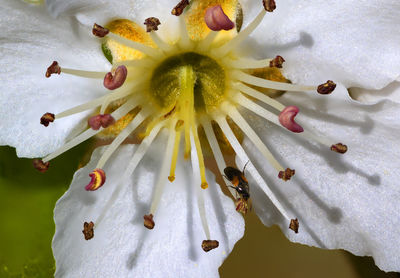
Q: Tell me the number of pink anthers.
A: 5